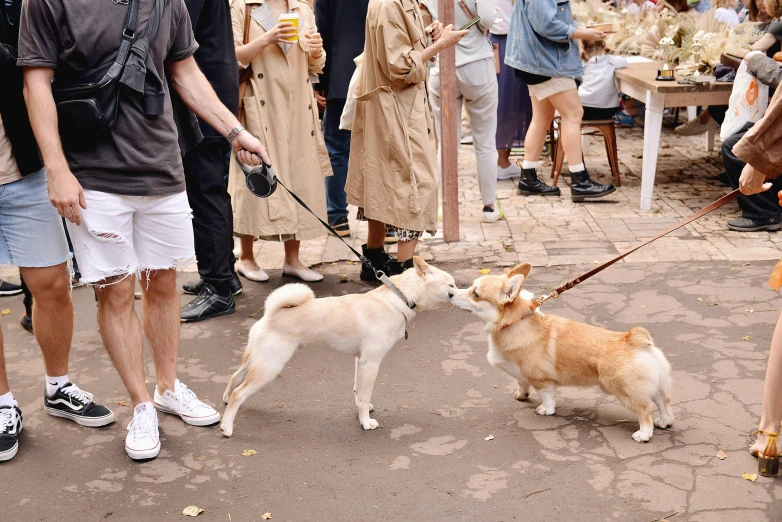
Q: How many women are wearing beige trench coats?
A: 2